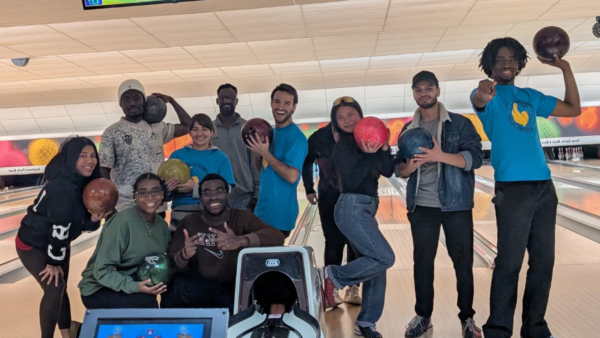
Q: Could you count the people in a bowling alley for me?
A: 11